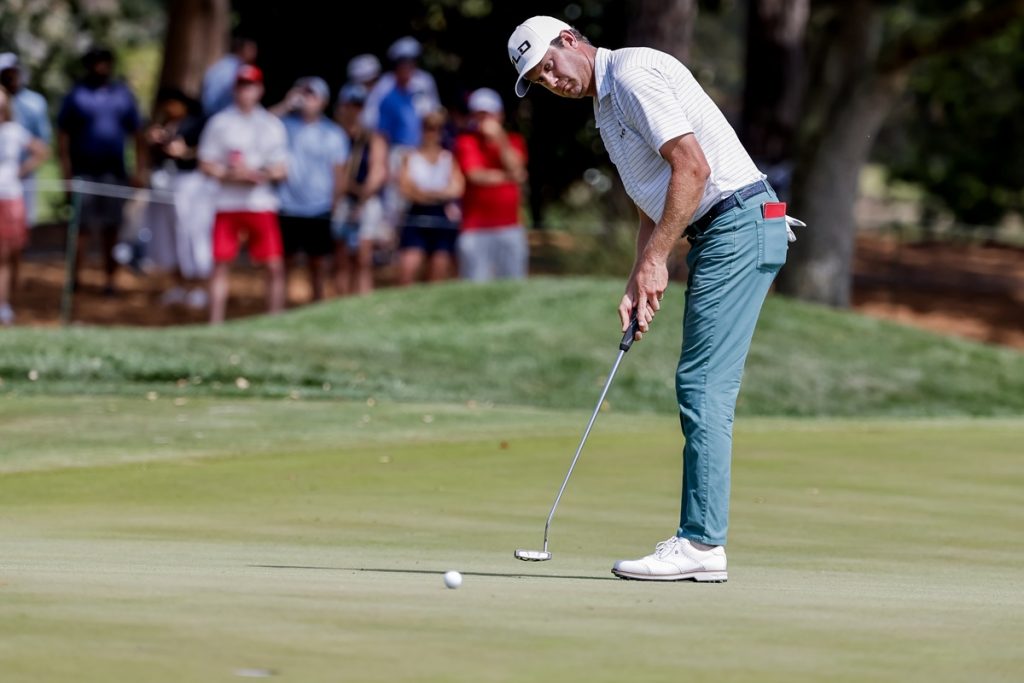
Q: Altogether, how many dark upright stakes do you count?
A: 1